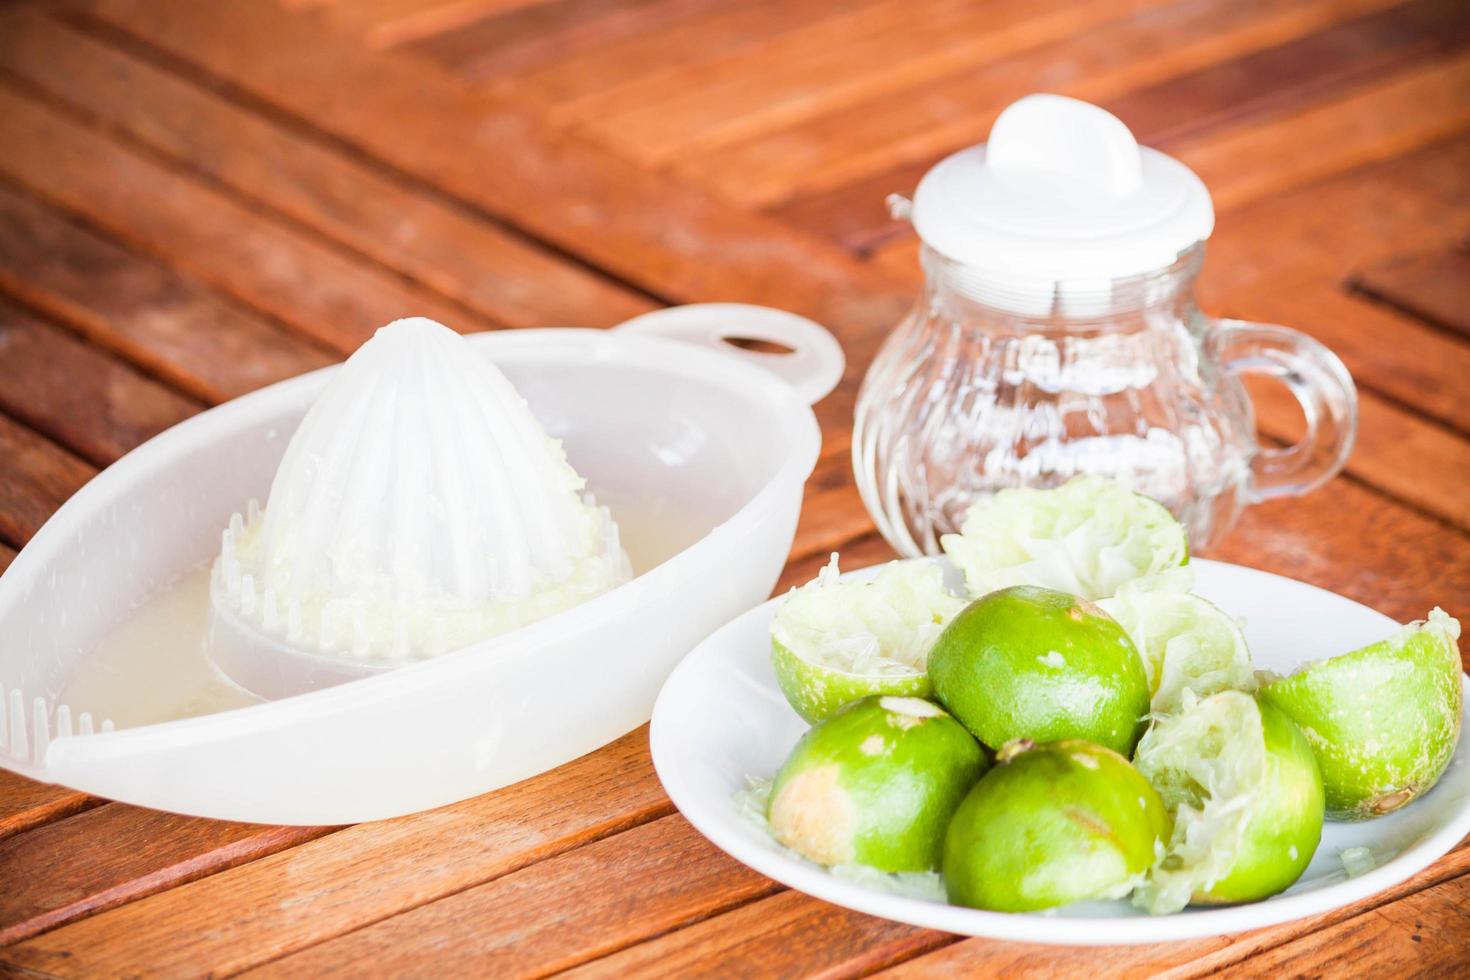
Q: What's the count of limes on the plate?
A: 8